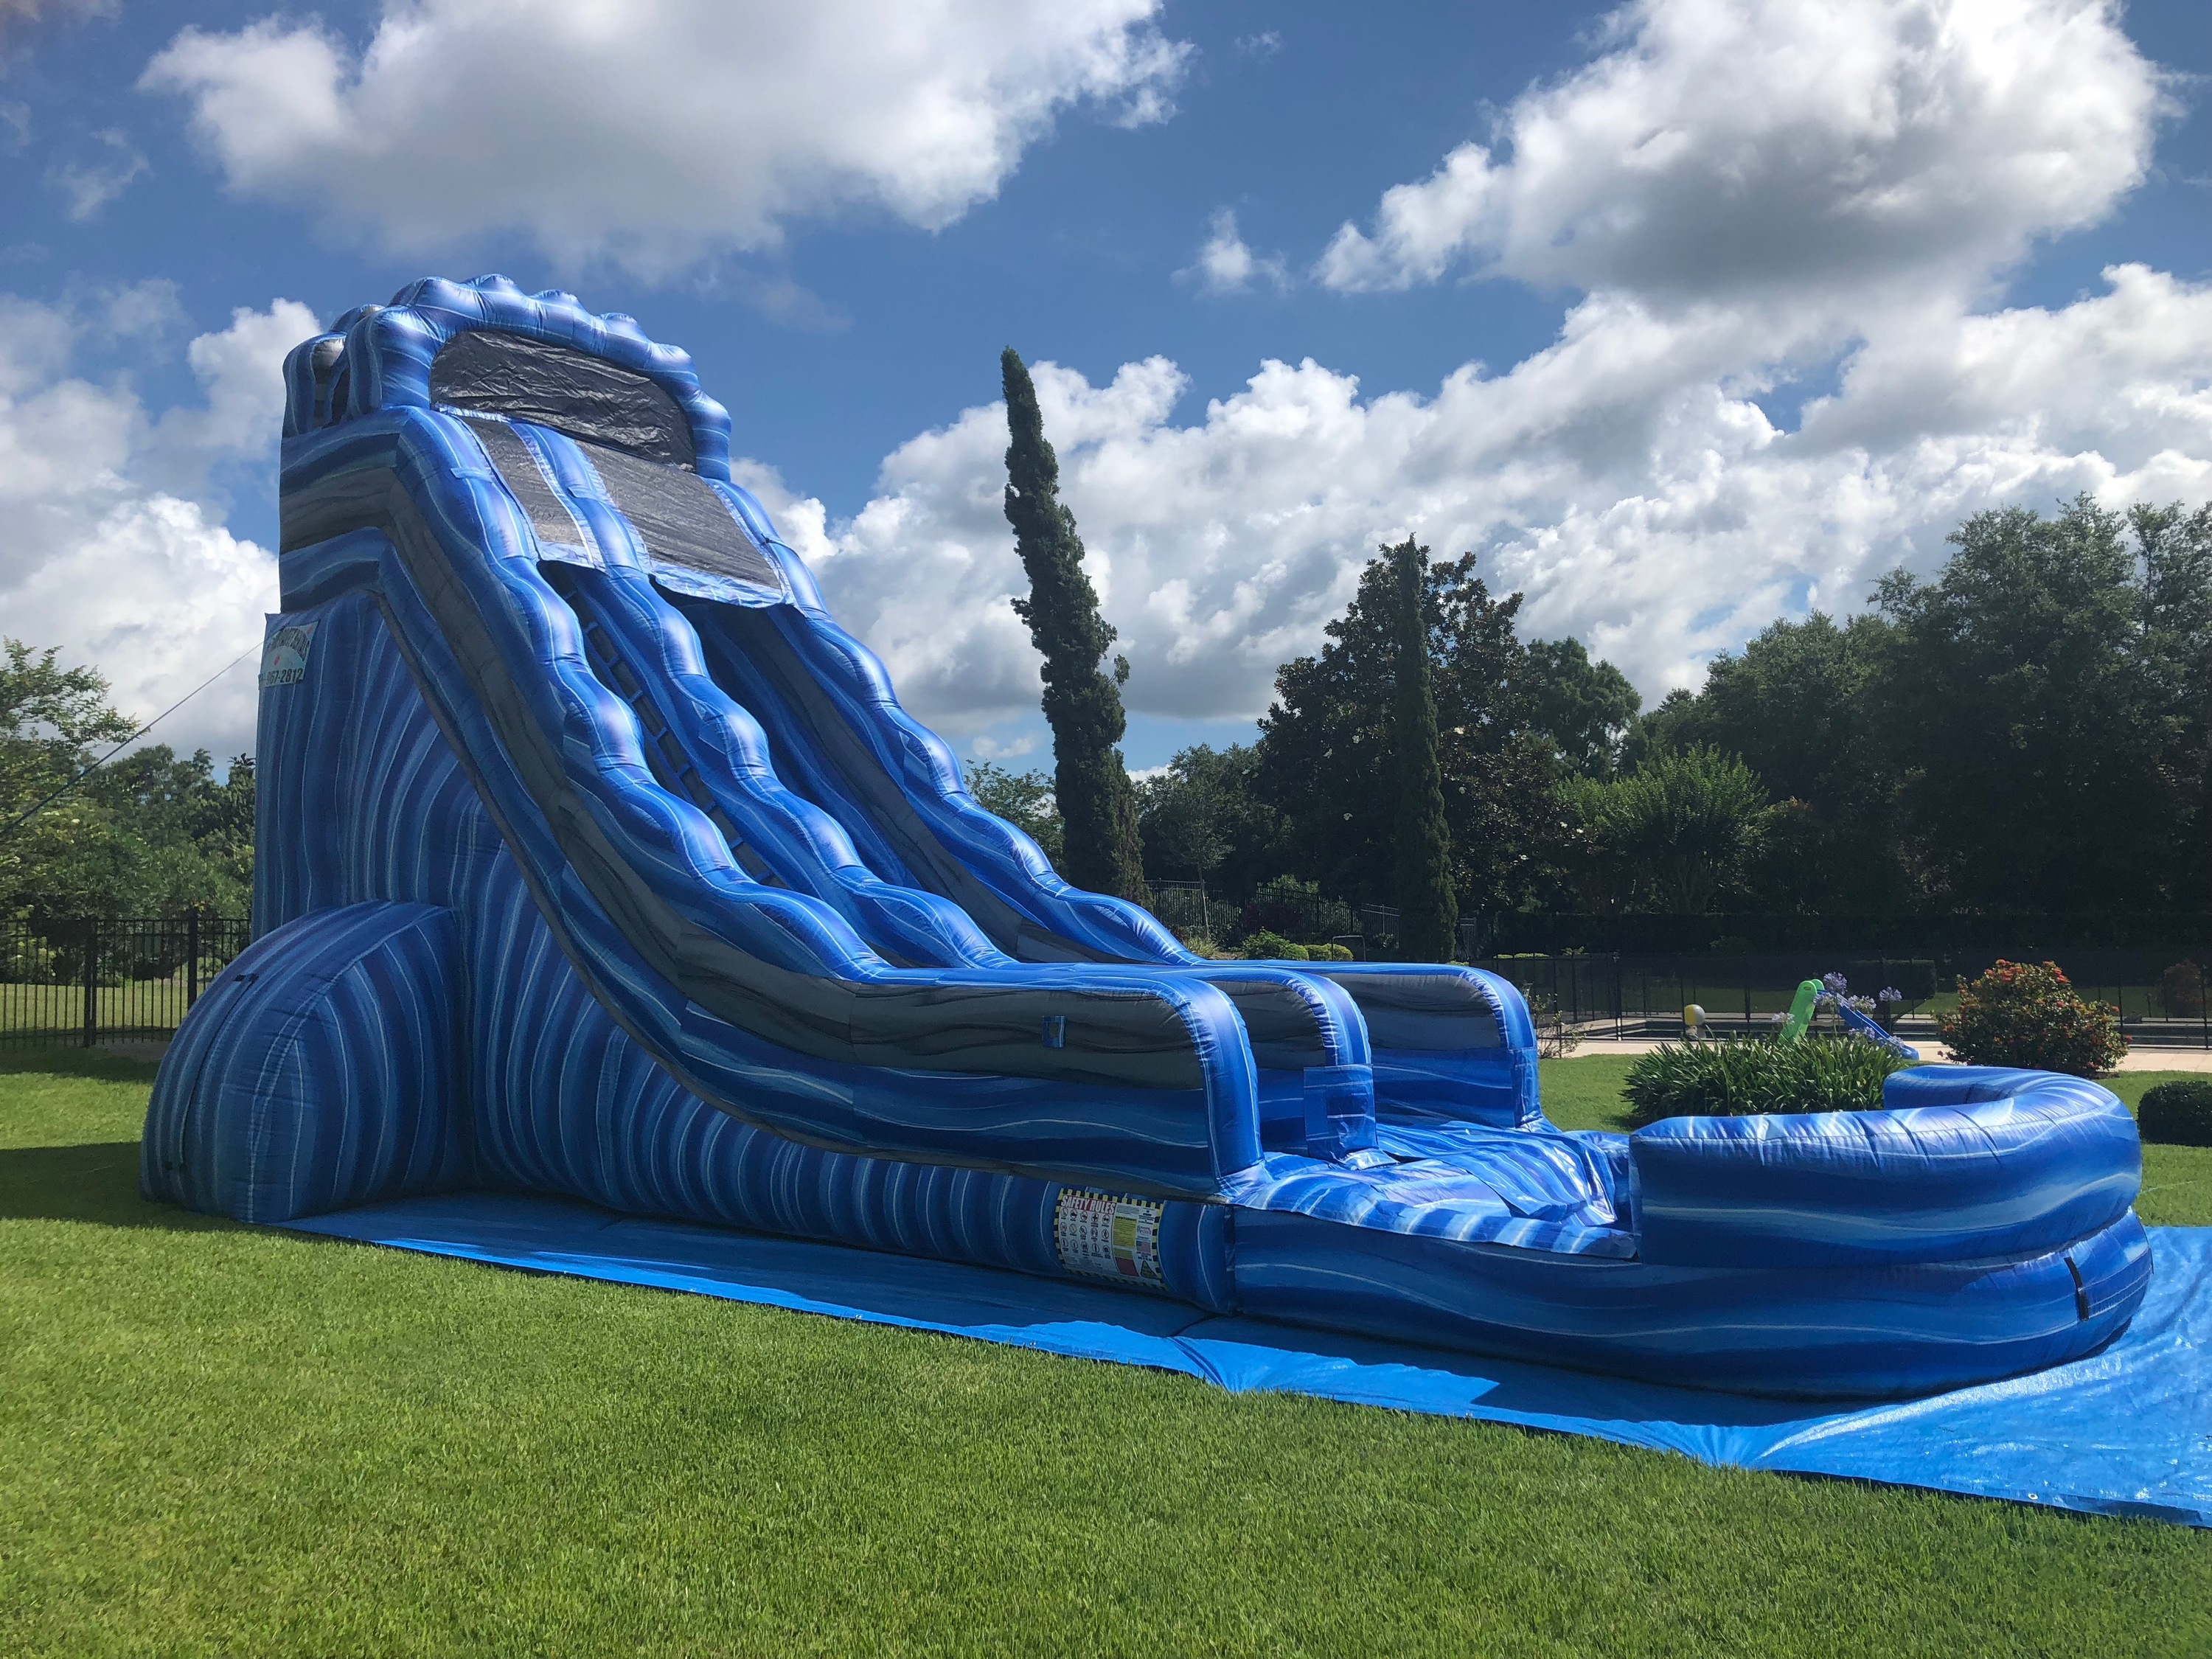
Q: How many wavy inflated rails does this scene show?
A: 3